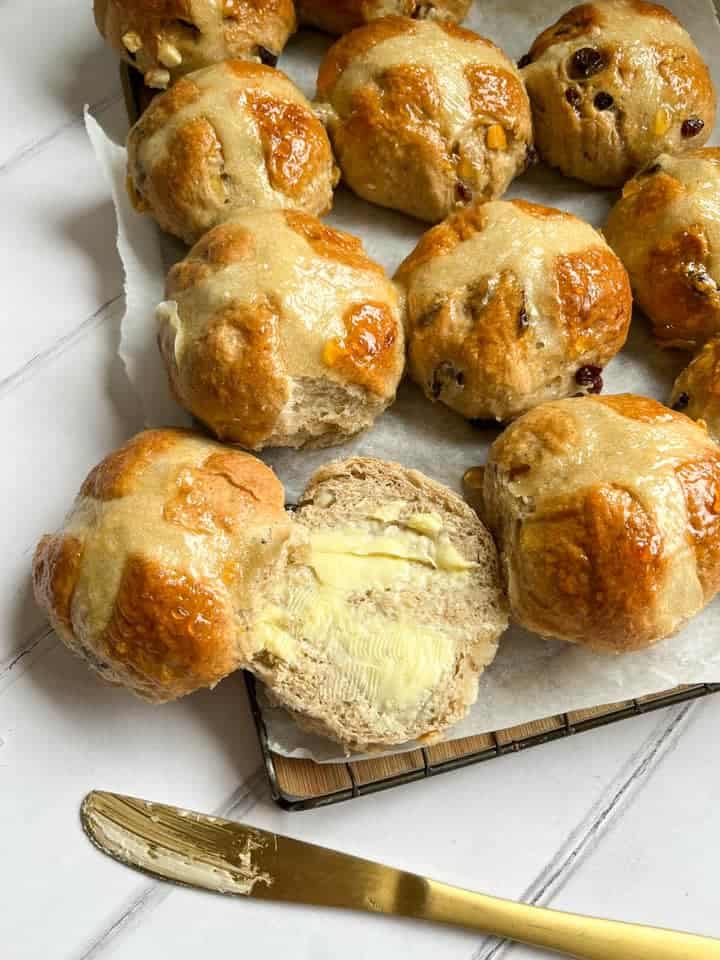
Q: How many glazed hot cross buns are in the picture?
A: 11